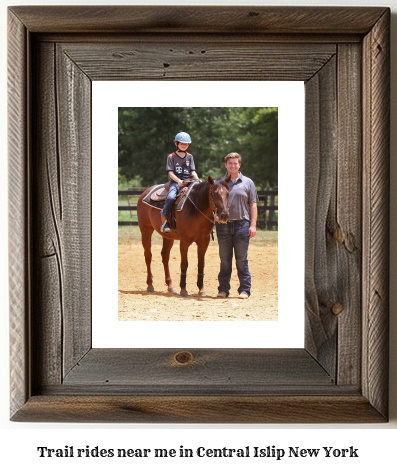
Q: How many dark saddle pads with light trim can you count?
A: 1